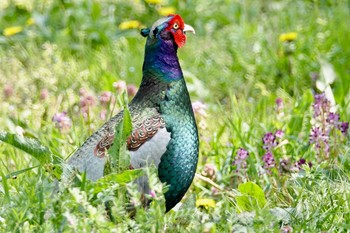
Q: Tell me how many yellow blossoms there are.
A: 7